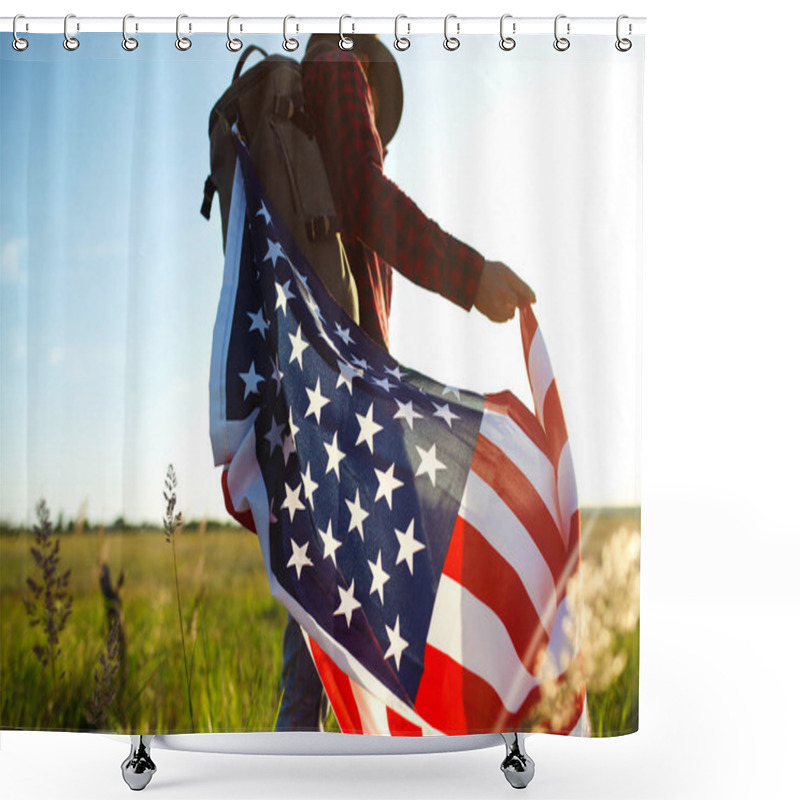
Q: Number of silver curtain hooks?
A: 12